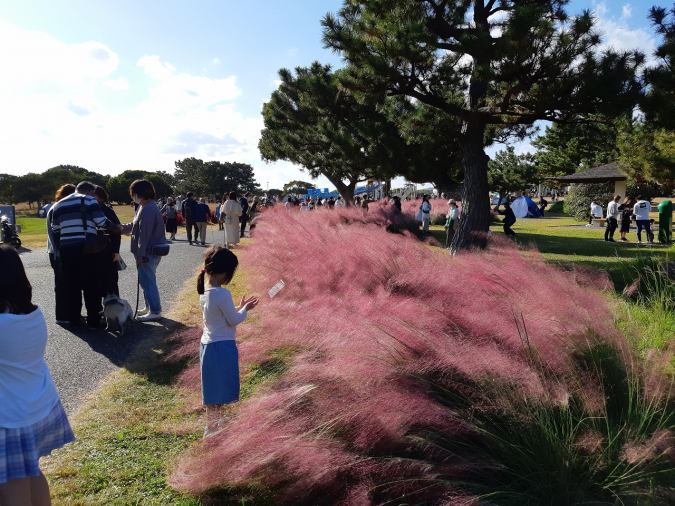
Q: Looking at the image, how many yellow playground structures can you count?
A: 0